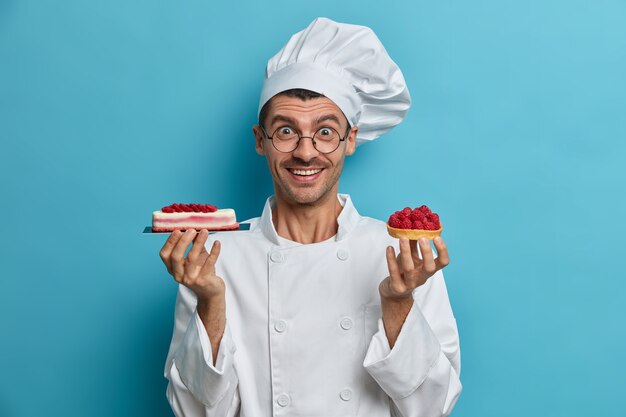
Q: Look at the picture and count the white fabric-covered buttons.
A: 6